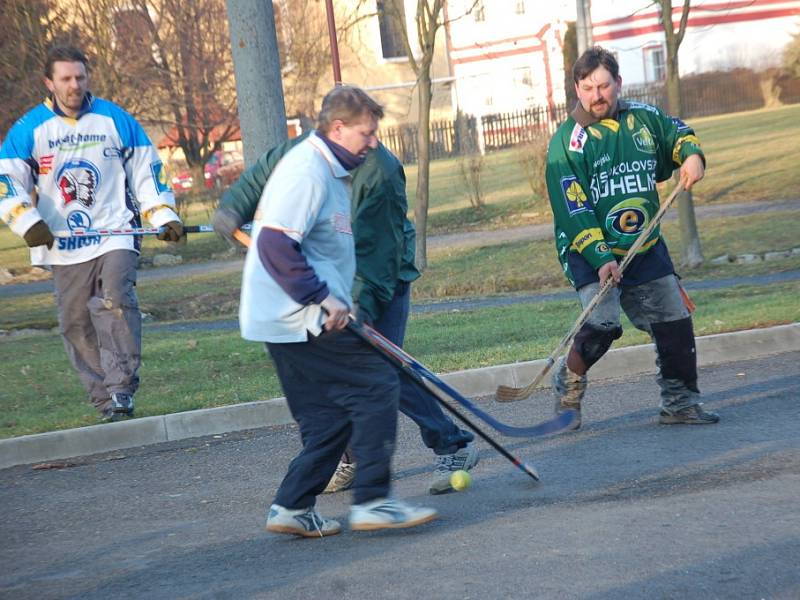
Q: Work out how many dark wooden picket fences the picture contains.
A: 1